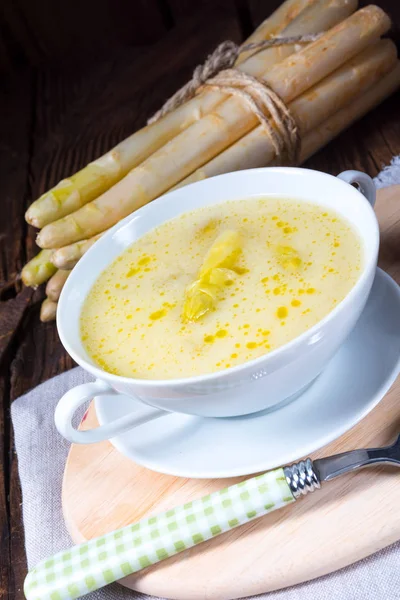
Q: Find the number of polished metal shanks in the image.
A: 1